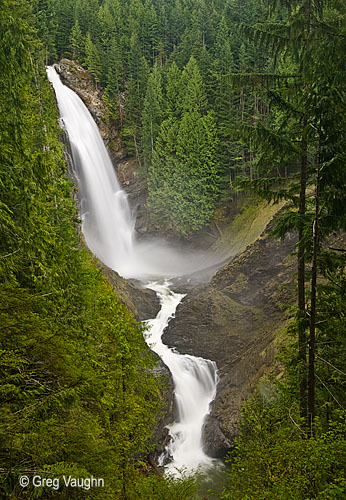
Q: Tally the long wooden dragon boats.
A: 0